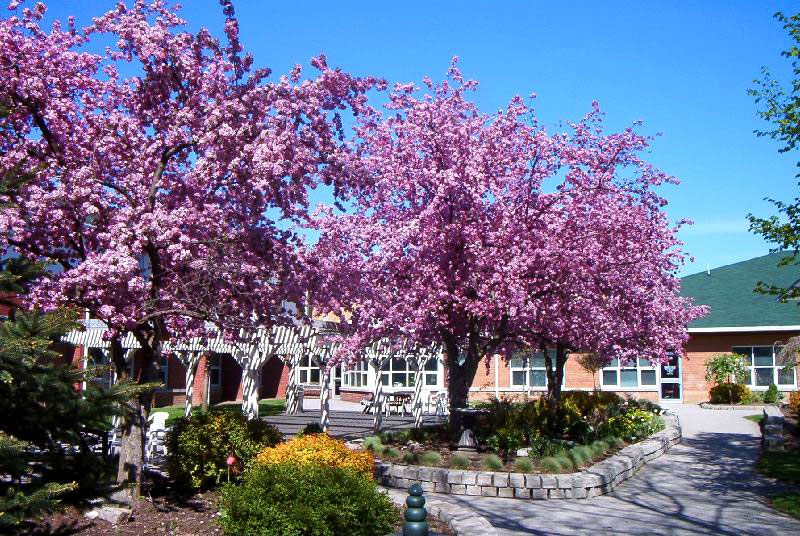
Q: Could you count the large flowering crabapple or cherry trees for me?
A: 3